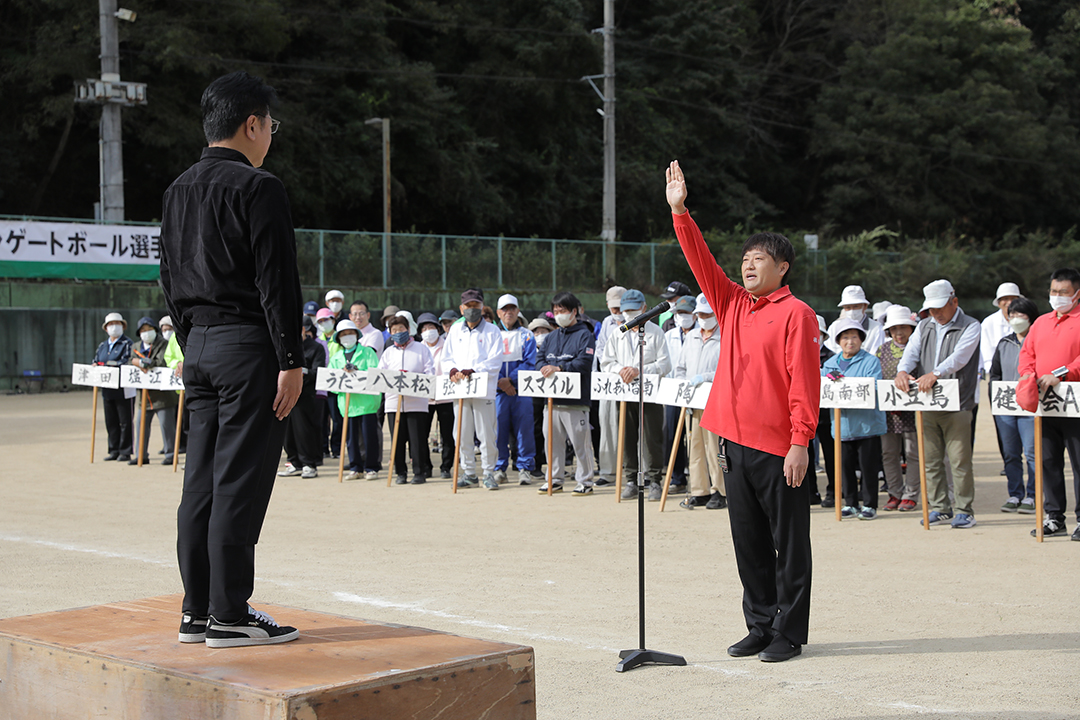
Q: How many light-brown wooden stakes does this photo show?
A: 12